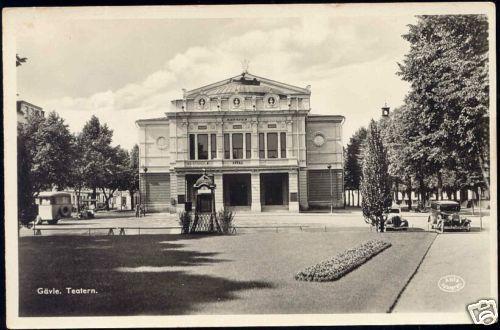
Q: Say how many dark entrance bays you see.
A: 3